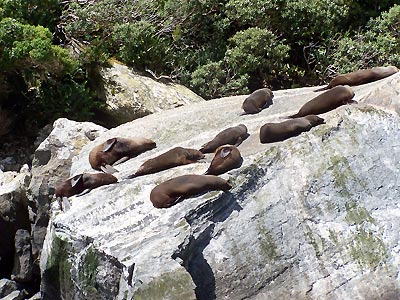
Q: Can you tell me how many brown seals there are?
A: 10